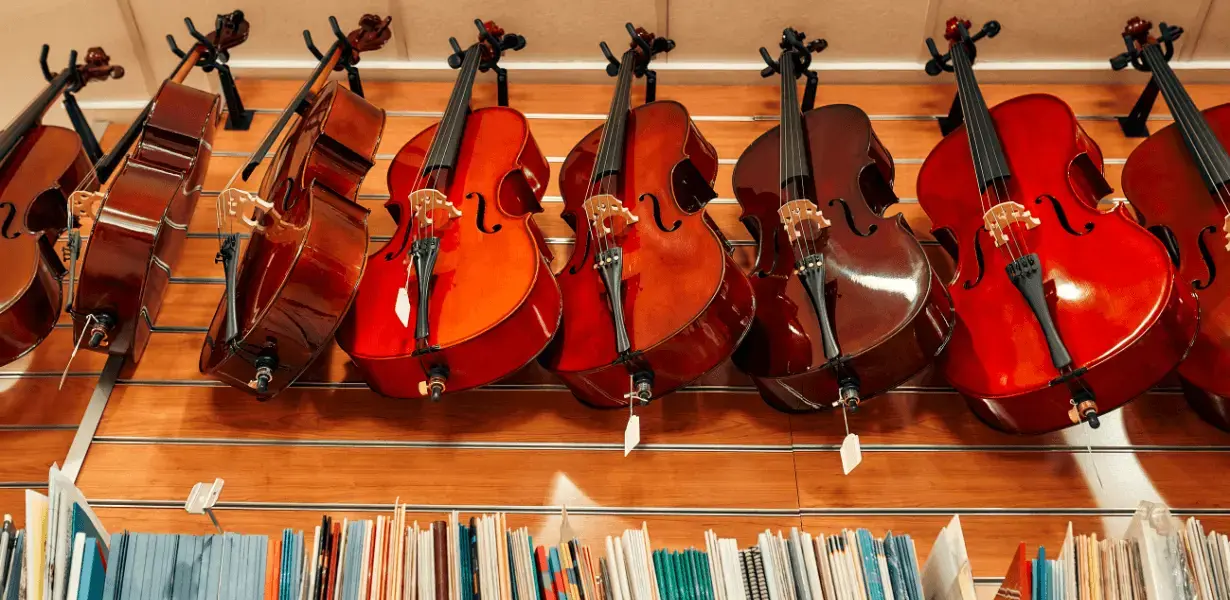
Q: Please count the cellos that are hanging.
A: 8